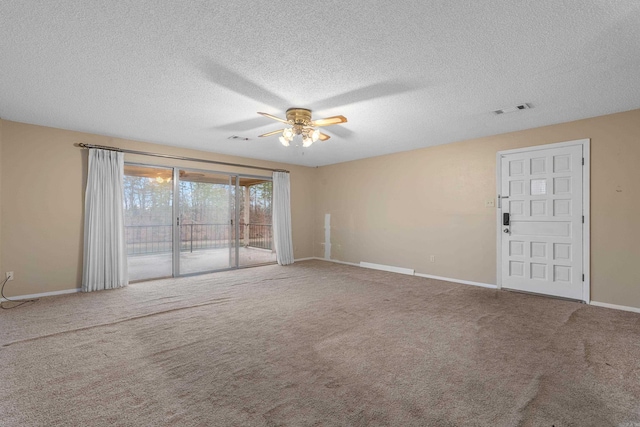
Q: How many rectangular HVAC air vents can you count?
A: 2